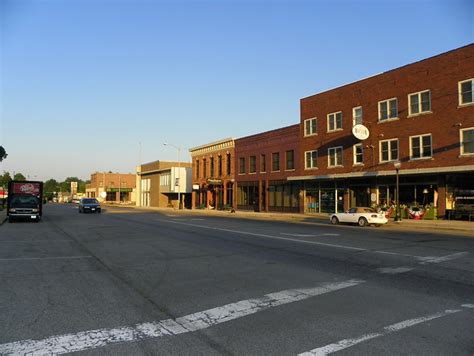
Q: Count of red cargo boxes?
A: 1